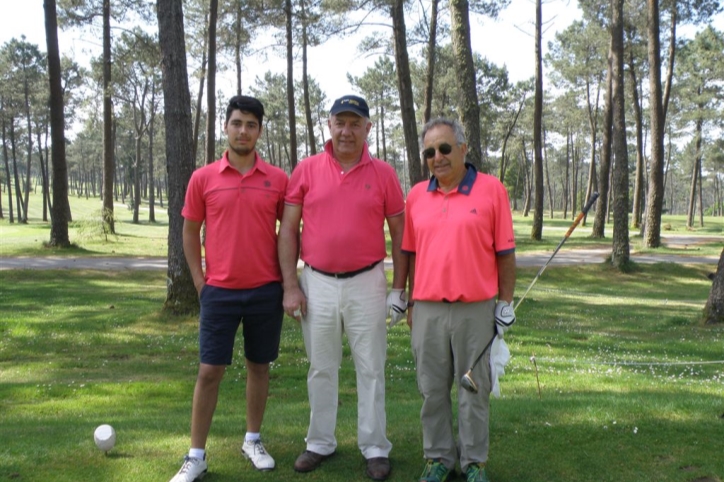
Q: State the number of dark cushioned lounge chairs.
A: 0